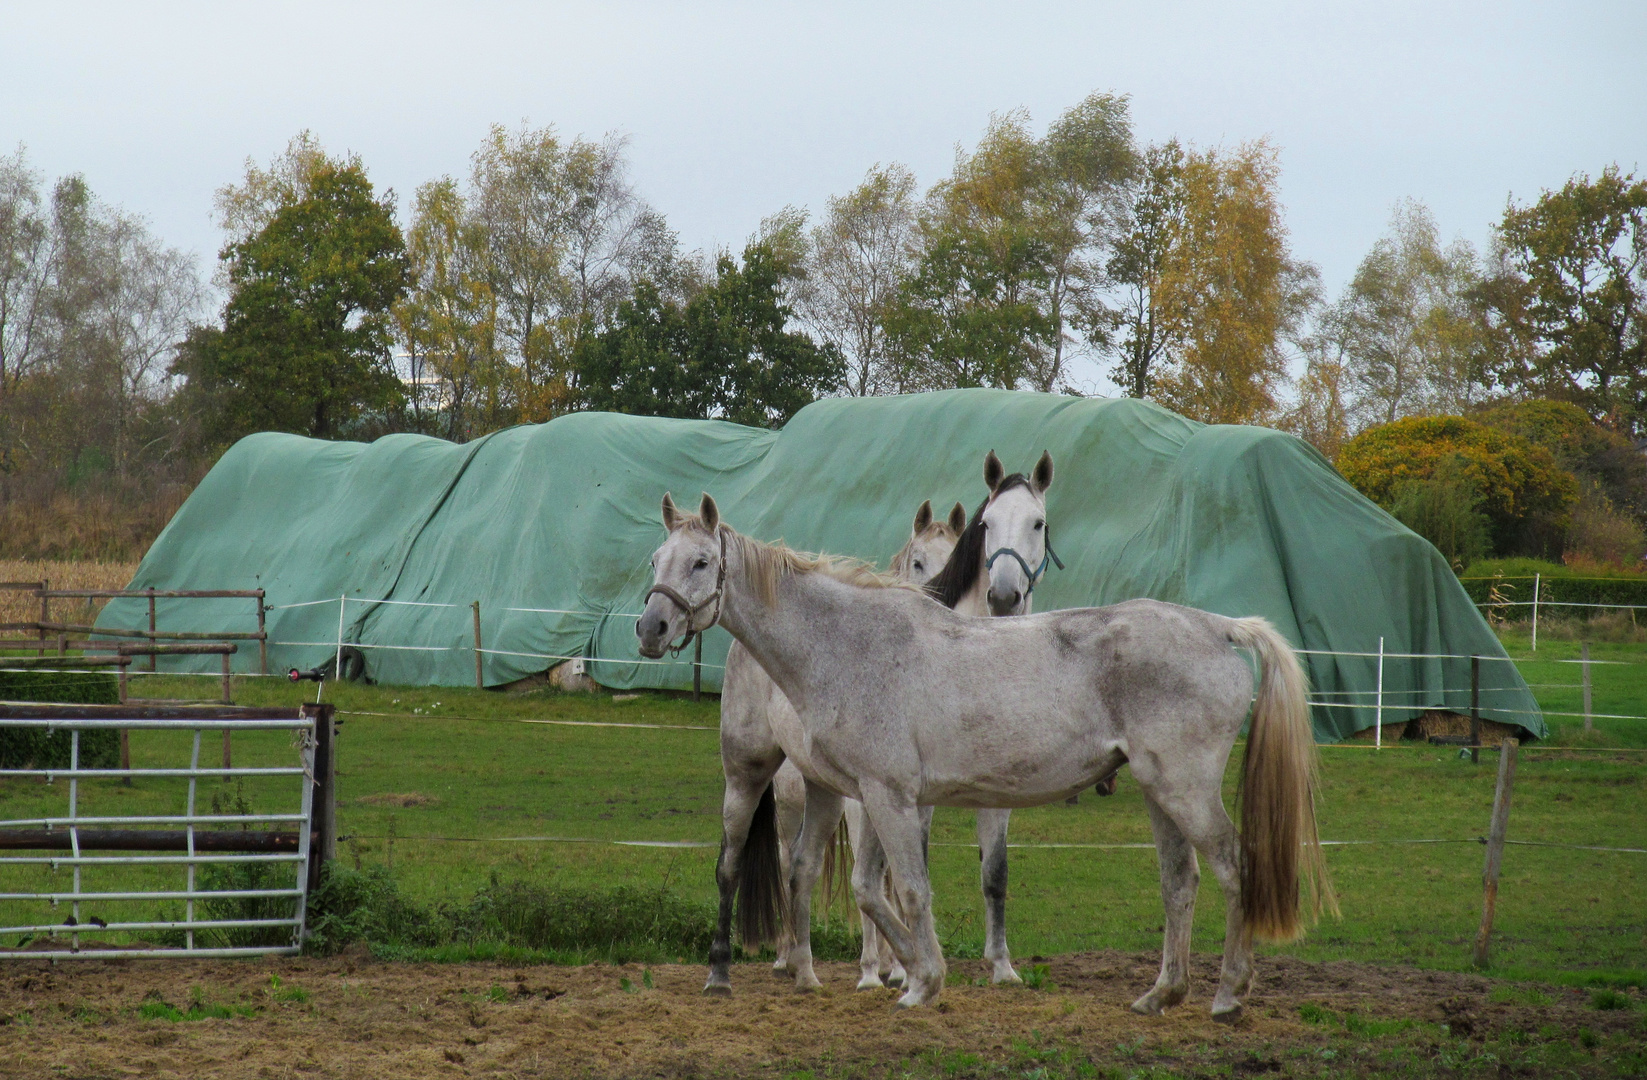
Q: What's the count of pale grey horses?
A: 3